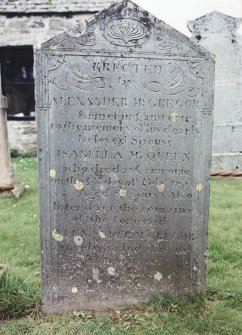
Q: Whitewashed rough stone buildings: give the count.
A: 1